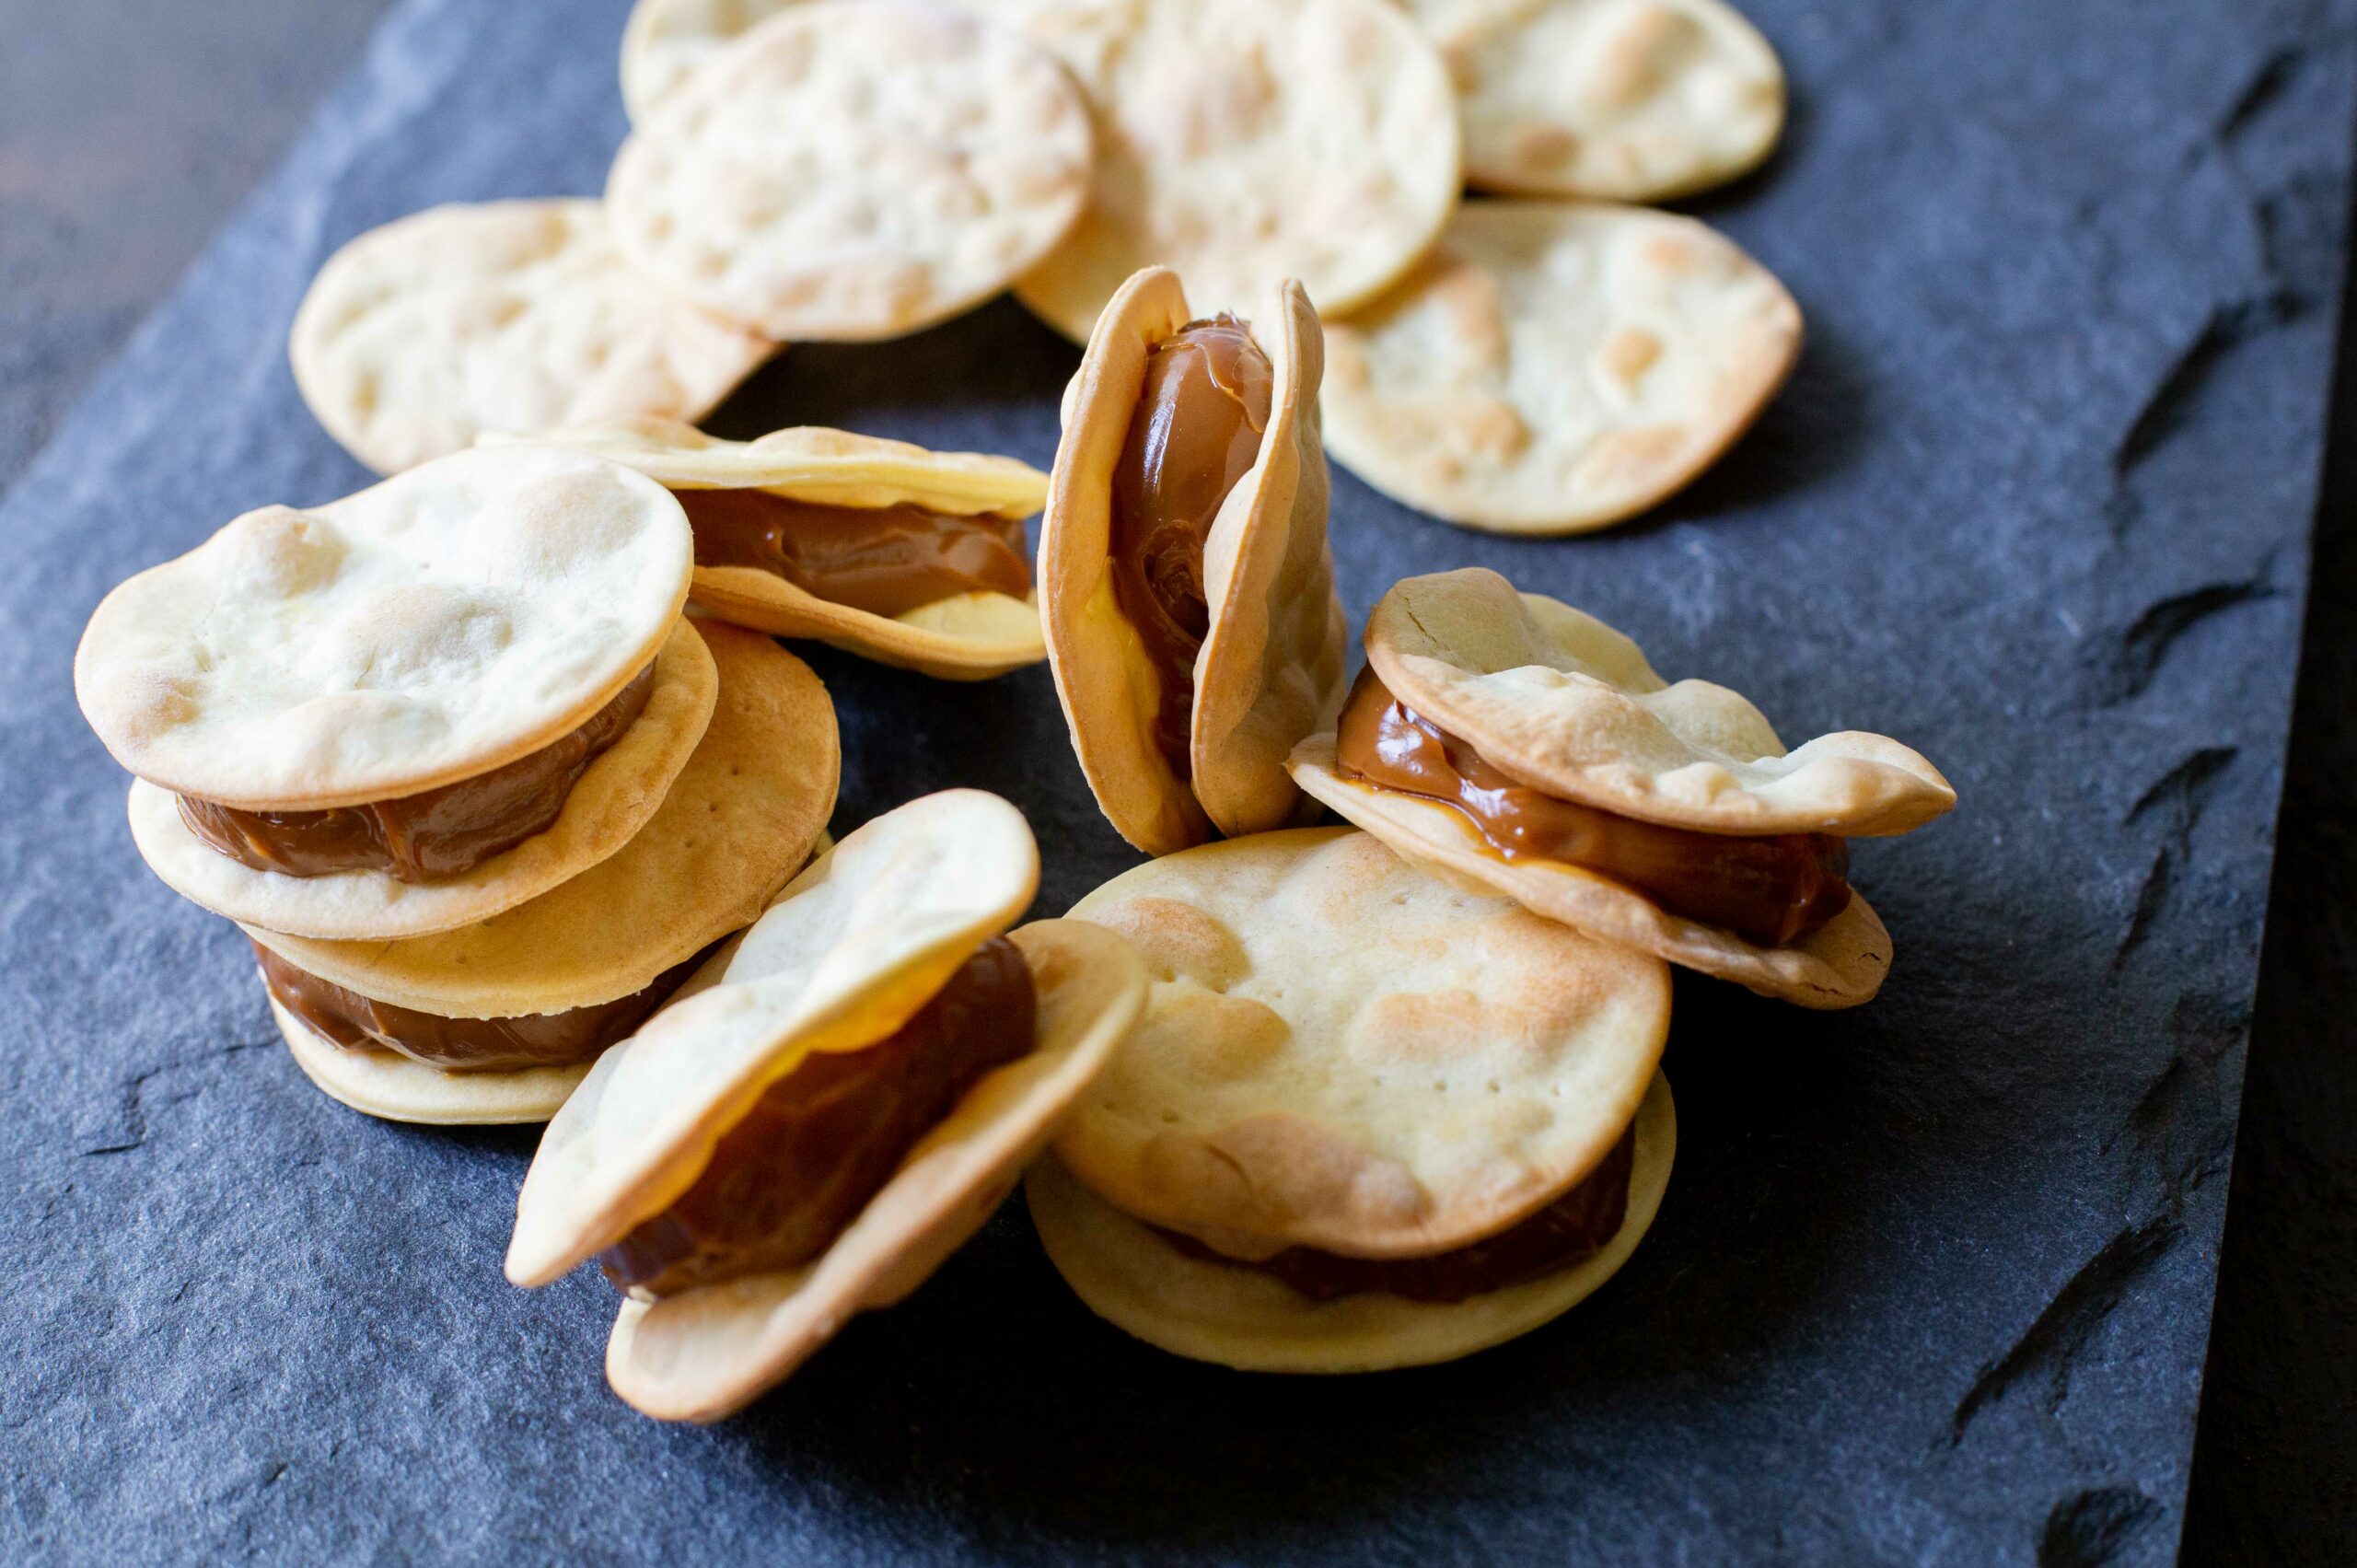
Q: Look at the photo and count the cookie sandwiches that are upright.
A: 1